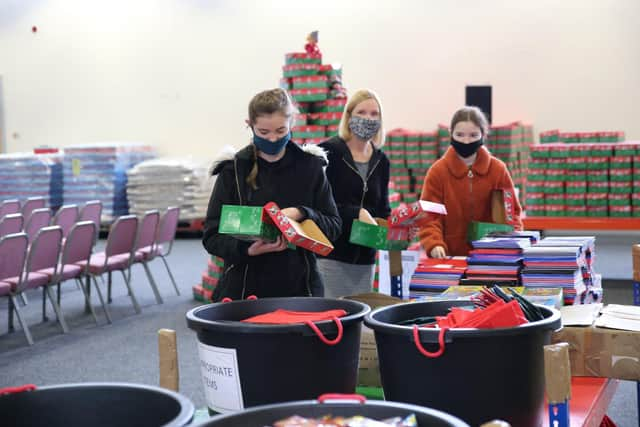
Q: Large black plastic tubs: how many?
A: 4